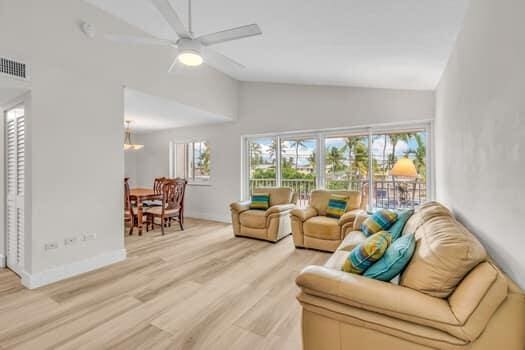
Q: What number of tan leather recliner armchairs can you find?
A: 2